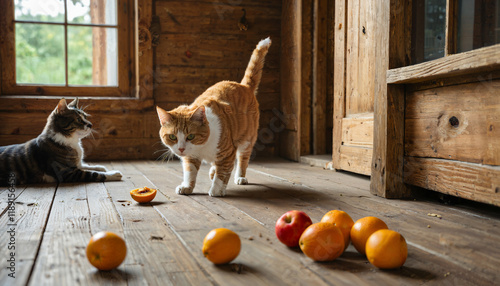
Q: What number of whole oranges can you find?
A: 6